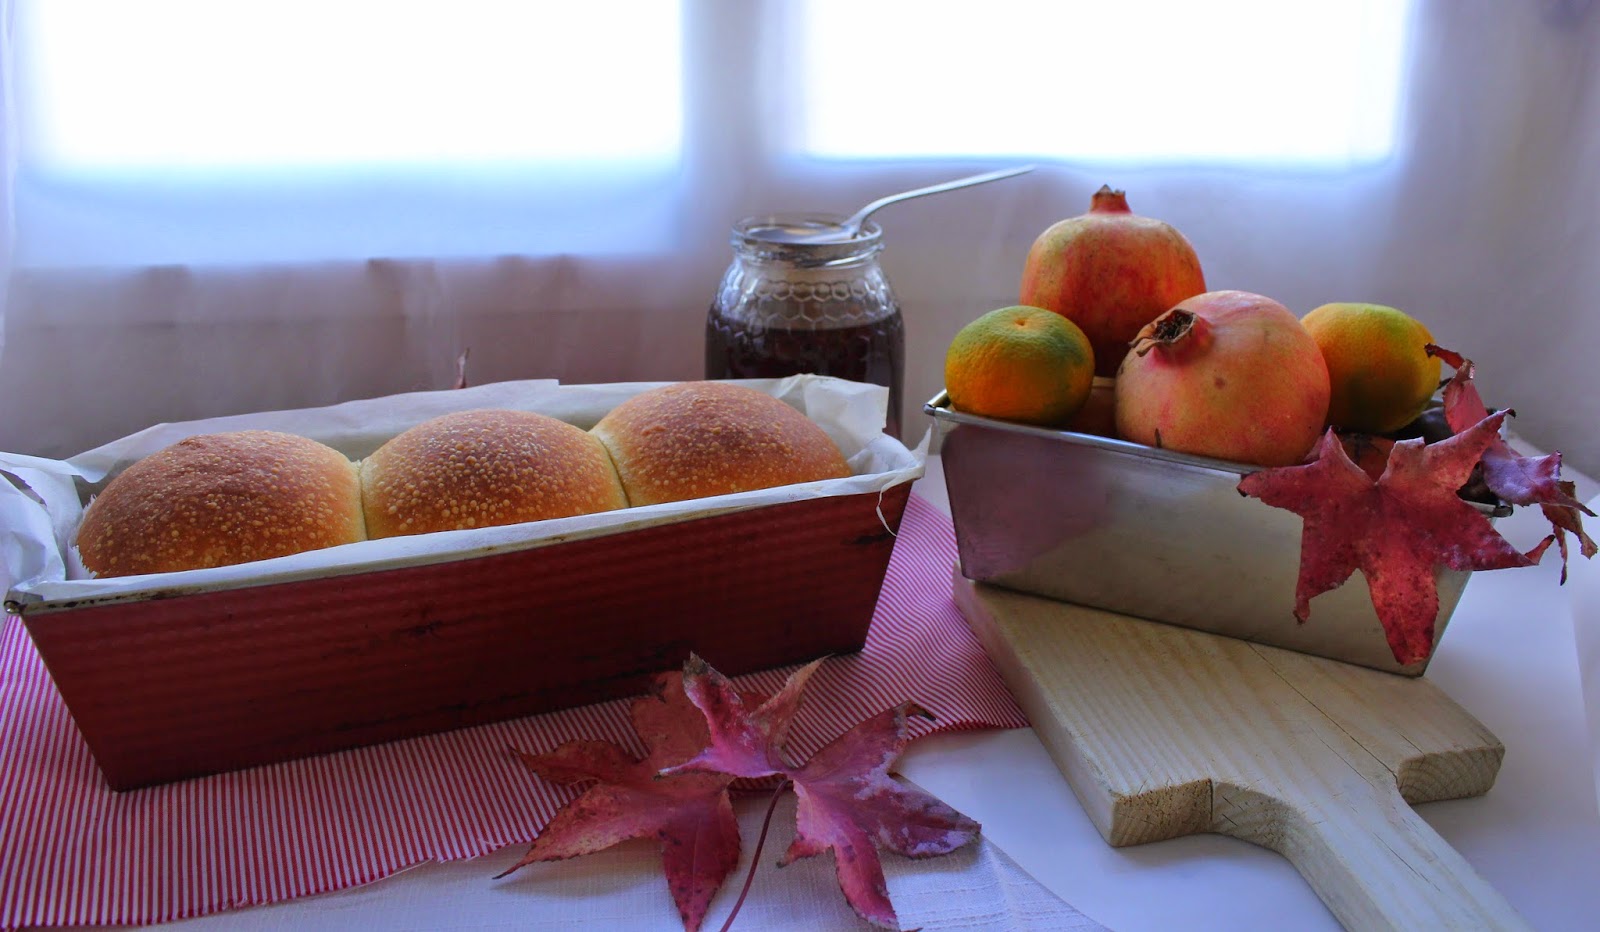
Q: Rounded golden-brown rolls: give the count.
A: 3